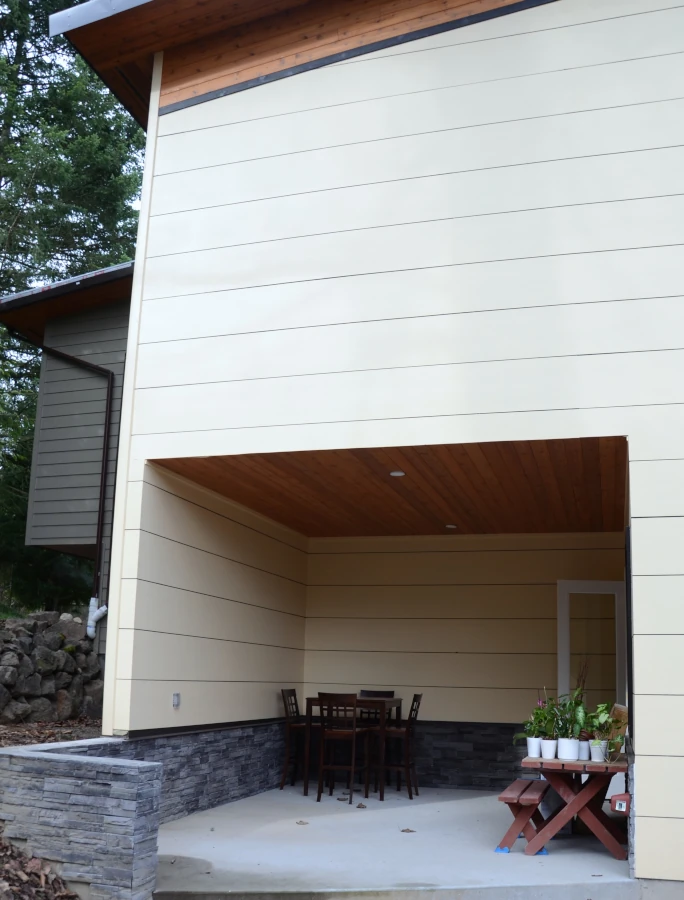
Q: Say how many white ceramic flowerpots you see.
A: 5